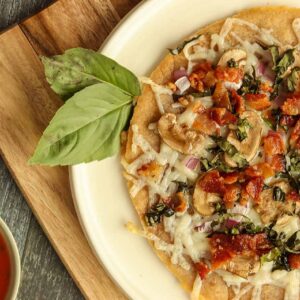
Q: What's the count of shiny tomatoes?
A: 0